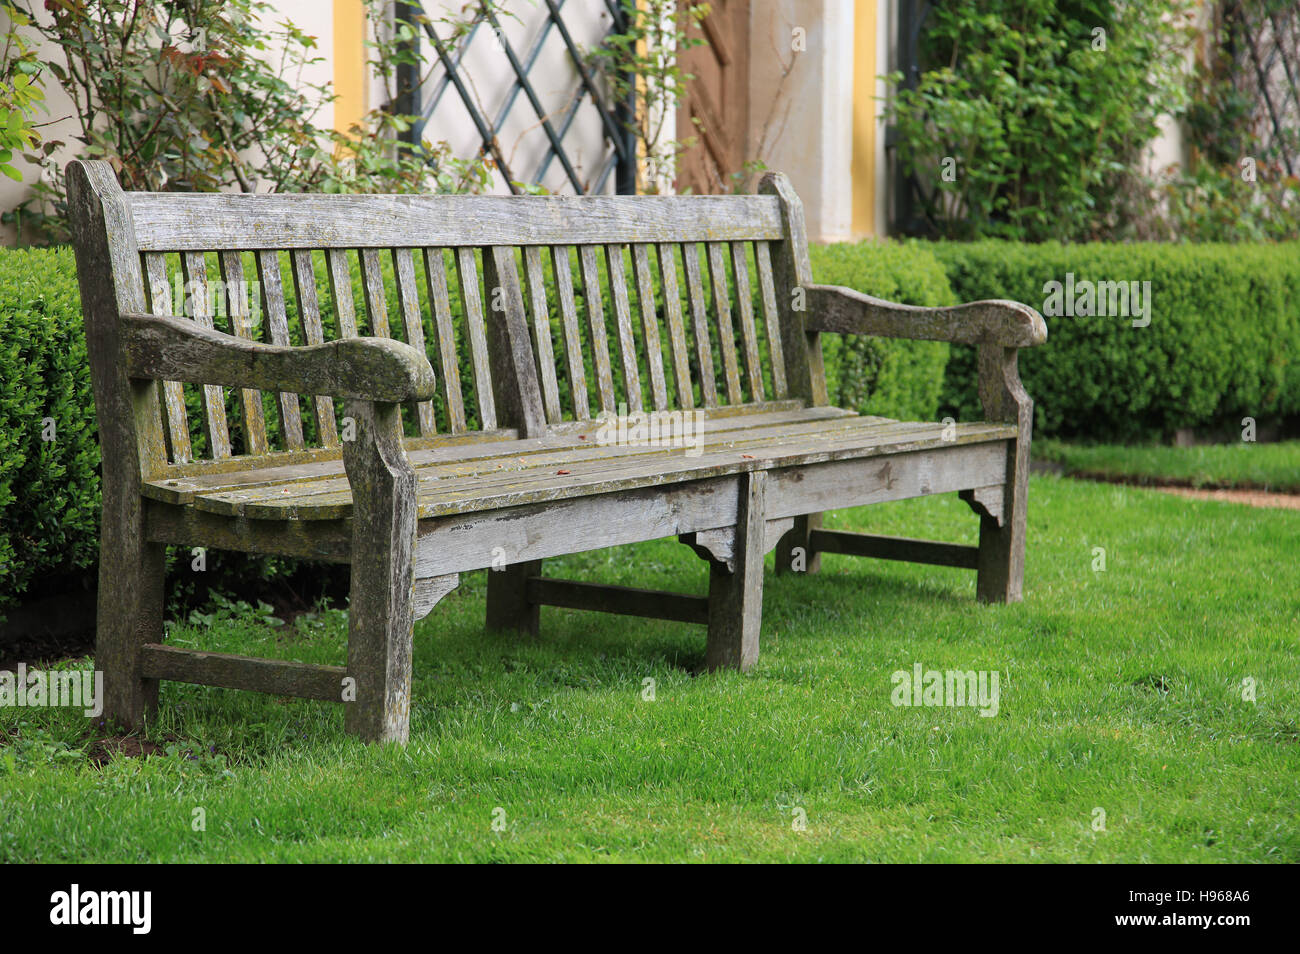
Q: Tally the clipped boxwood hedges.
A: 2